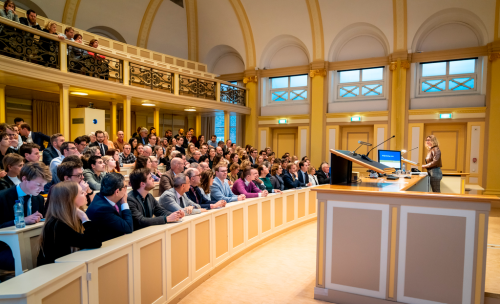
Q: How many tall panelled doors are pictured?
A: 3